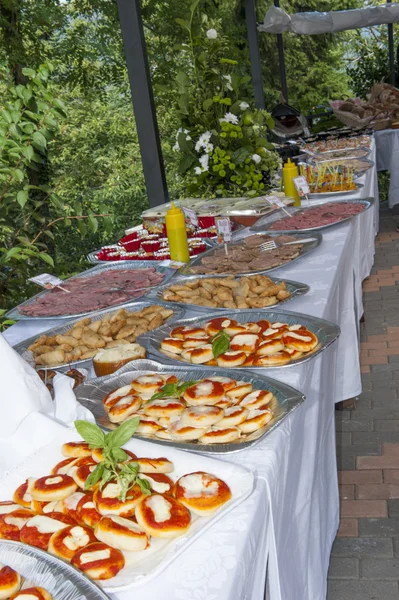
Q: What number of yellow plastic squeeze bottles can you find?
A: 2